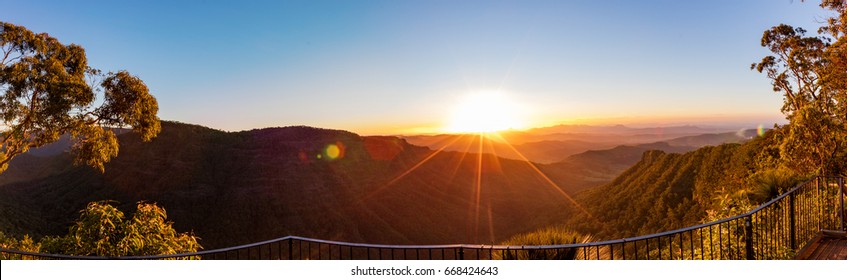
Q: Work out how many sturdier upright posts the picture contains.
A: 6